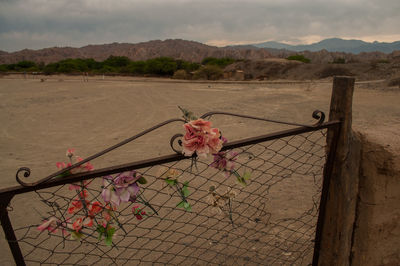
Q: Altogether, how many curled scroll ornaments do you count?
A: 3